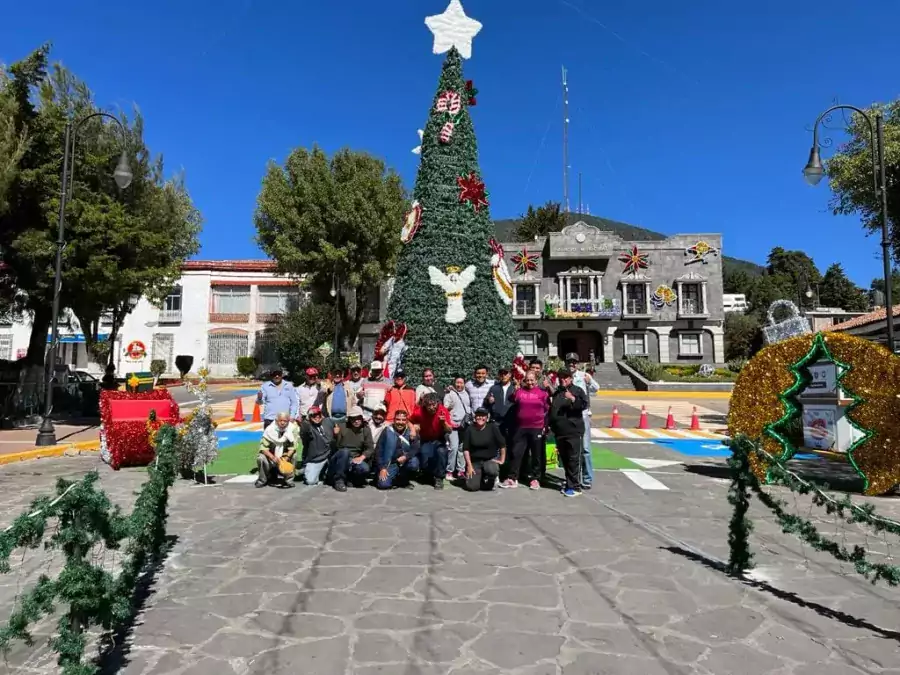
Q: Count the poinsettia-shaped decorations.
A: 3